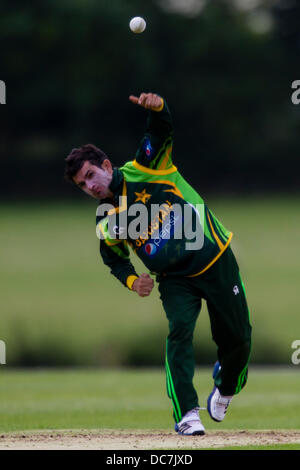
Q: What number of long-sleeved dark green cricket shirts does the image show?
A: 1